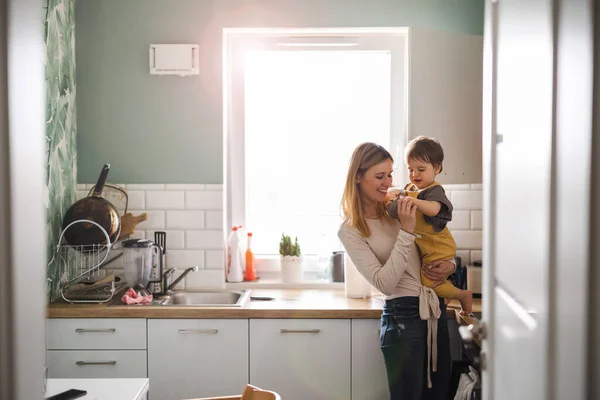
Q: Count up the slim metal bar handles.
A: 4